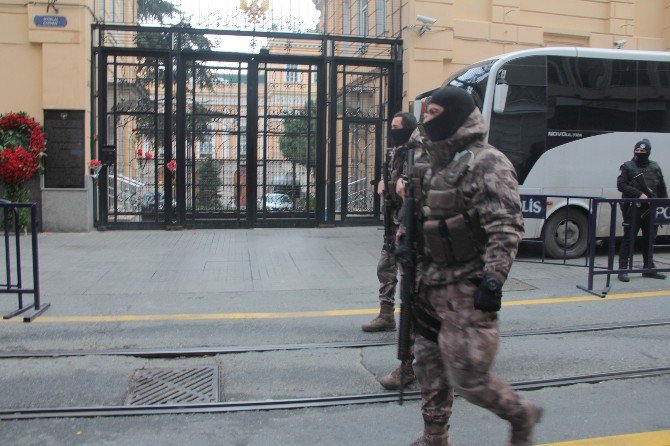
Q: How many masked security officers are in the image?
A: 3